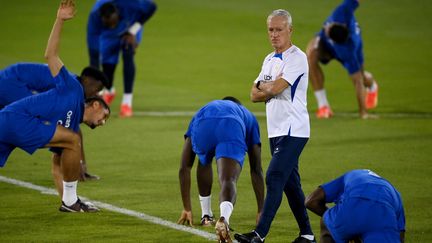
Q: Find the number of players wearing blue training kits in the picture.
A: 6